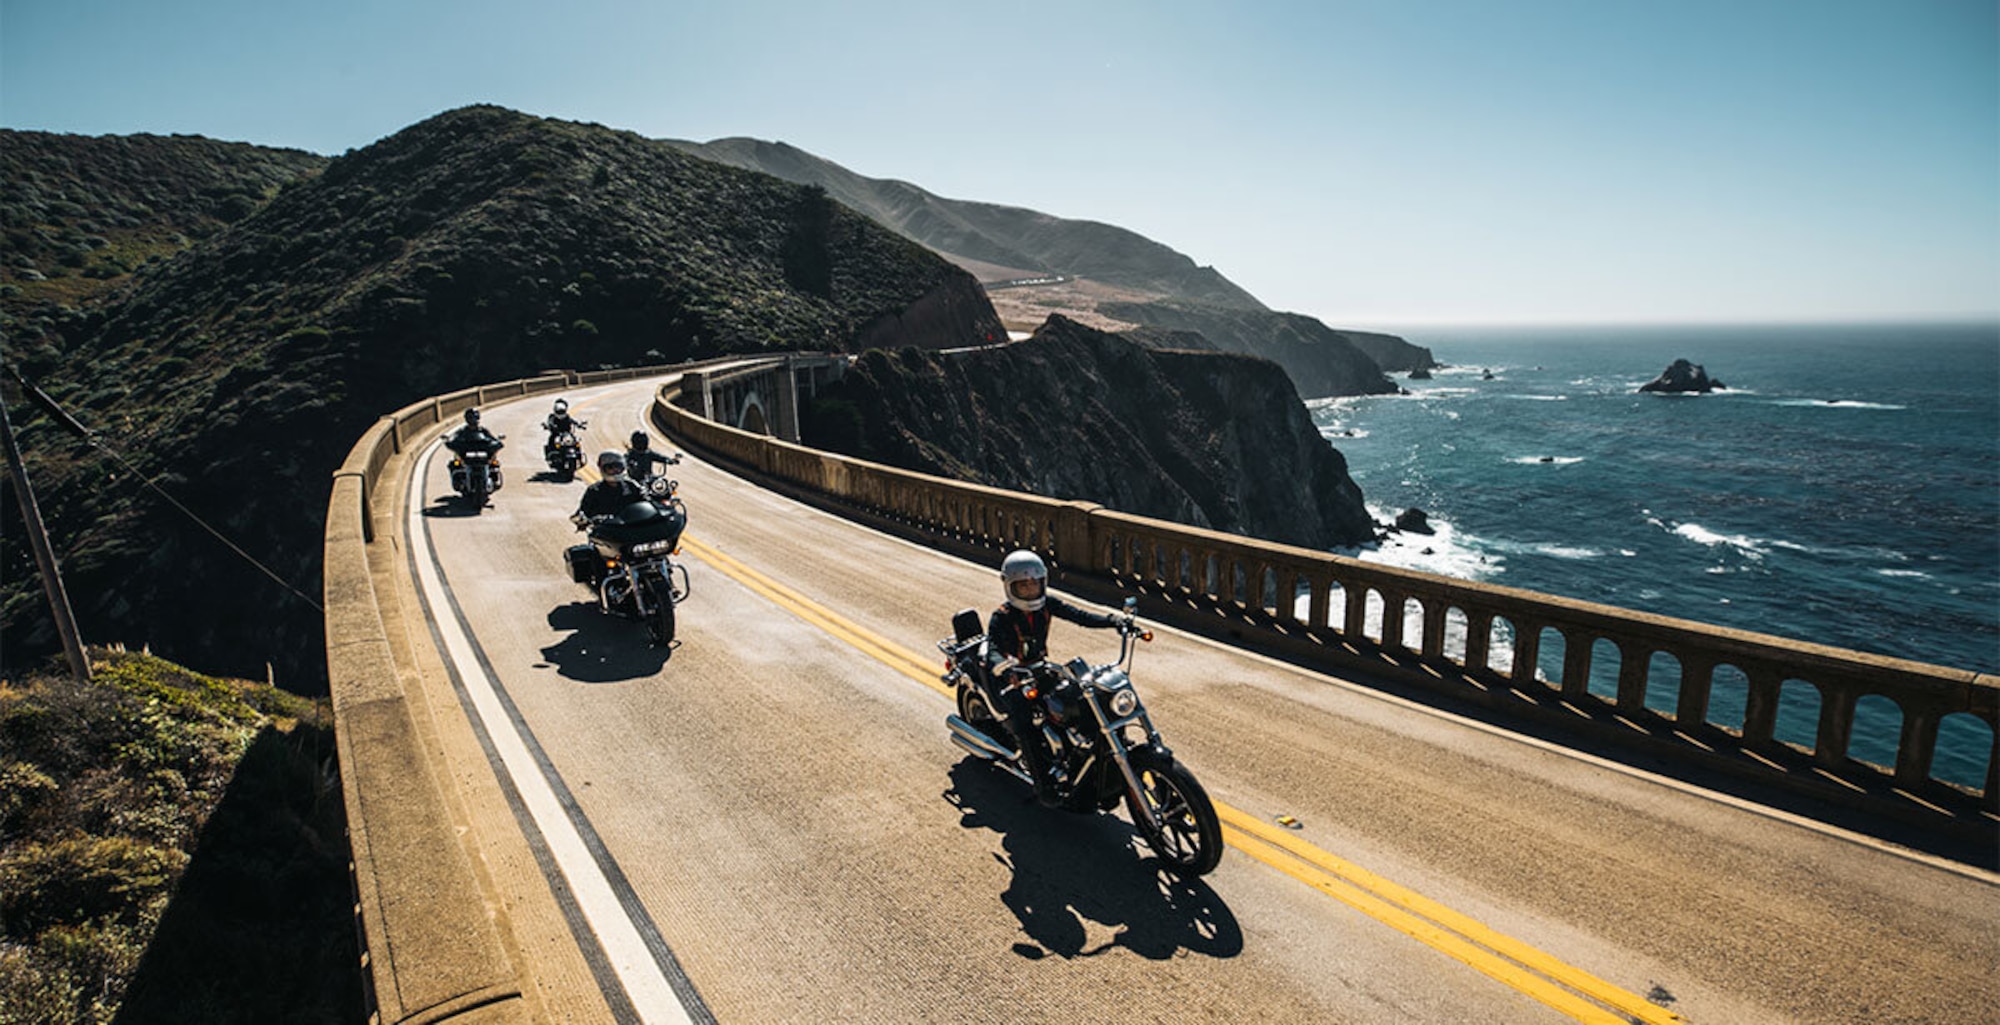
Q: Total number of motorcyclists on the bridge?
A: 5